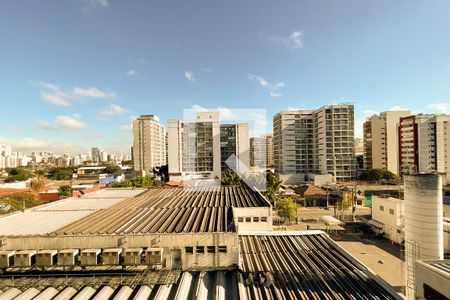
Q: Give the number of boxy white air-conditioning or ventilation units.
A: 8